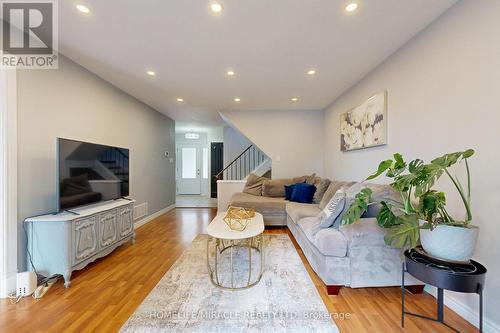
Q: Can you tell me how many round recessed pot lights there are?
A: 9